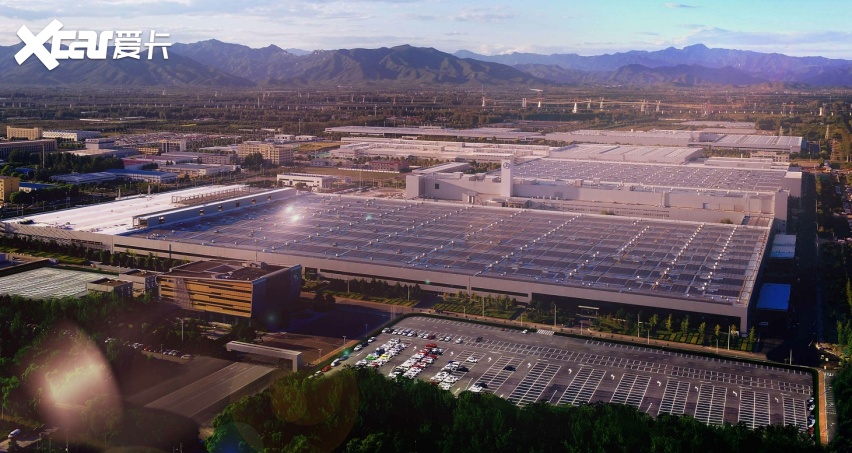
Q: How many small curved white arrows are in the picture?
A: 10